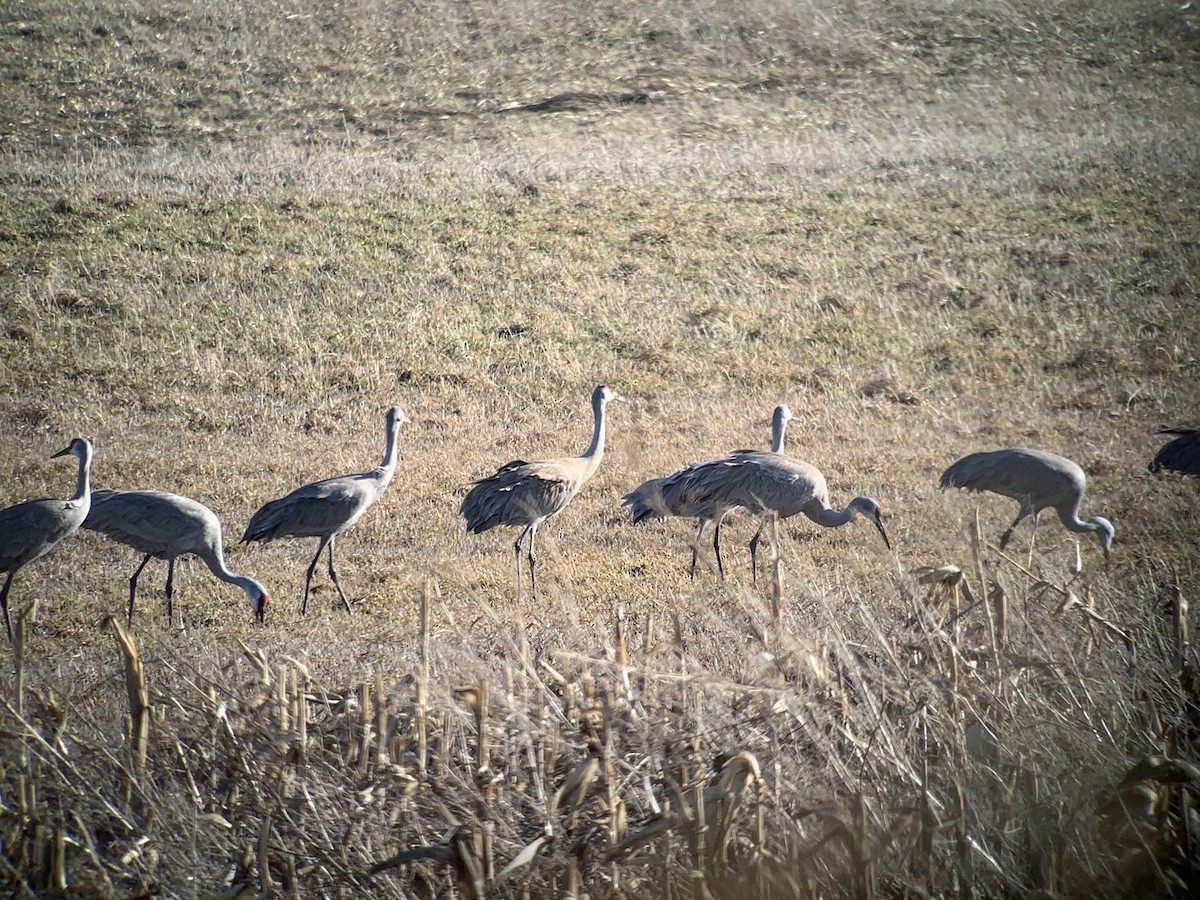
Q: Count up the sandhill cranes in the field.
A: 8